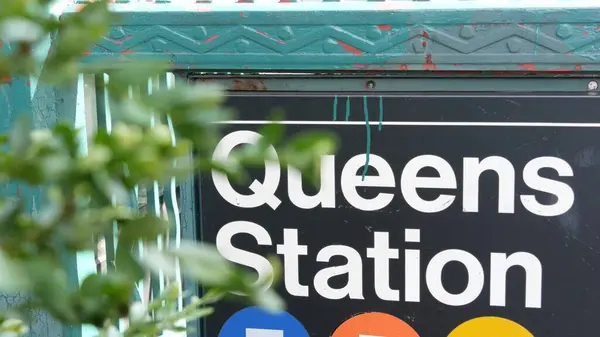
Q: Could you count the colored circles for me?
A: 3